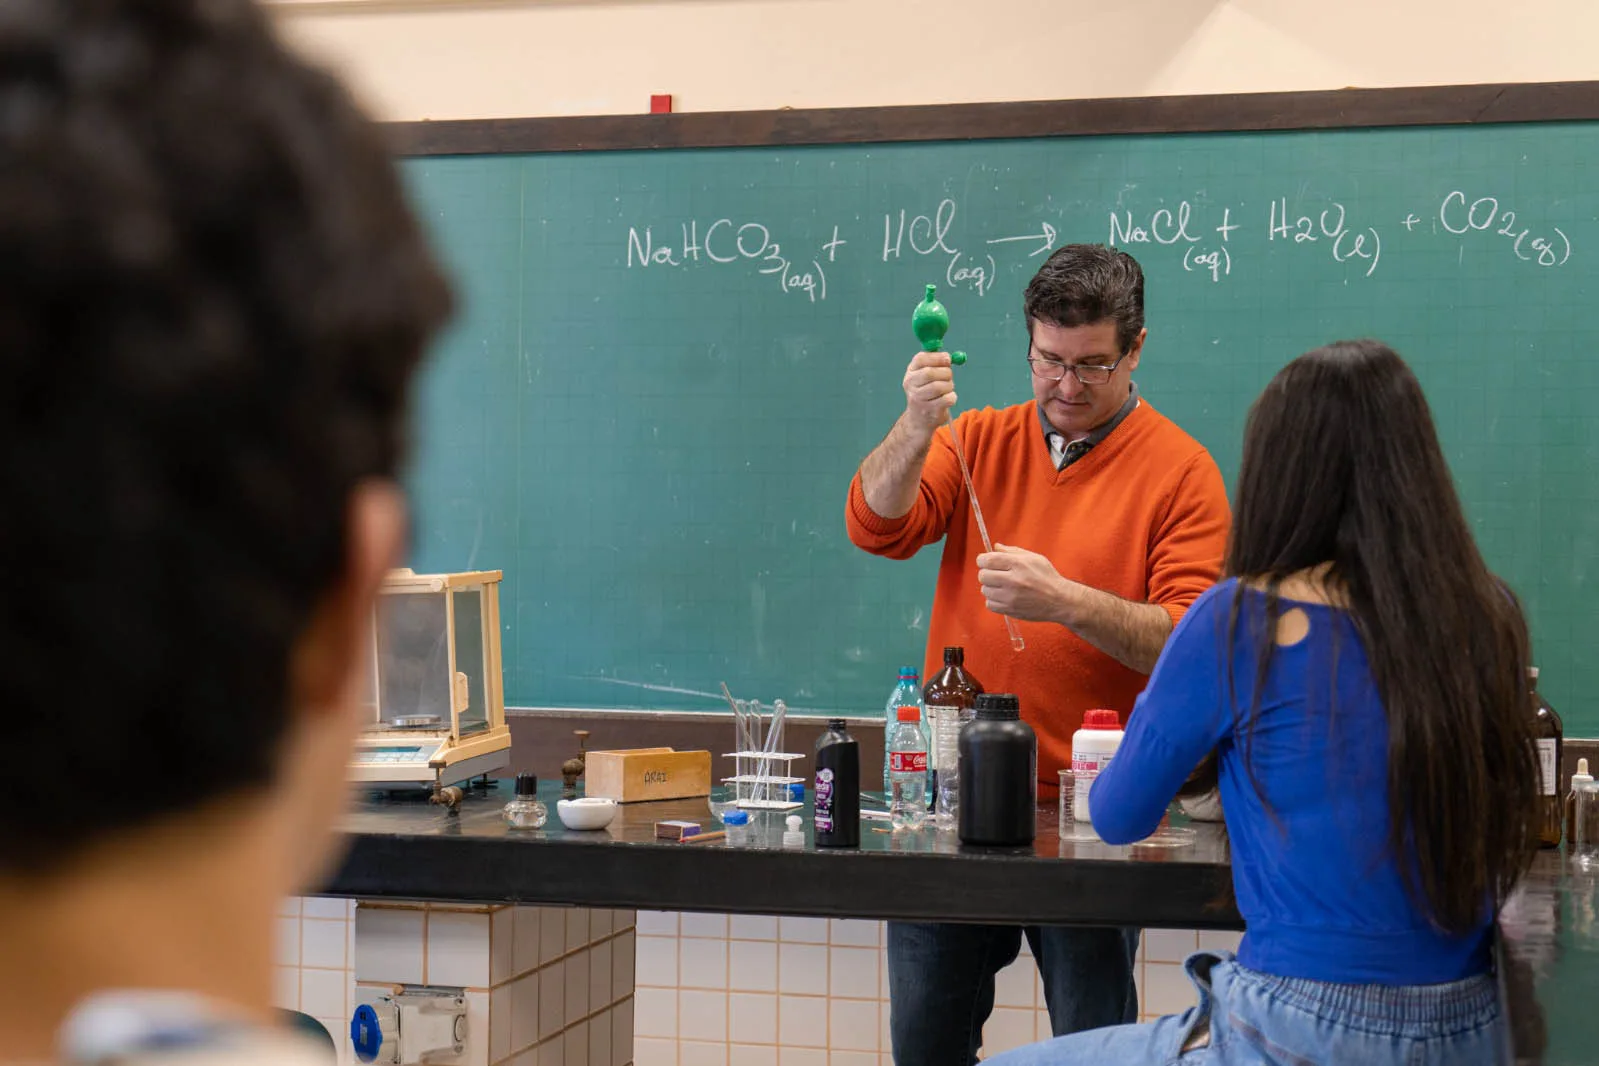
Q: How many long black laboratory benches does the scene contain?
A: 1